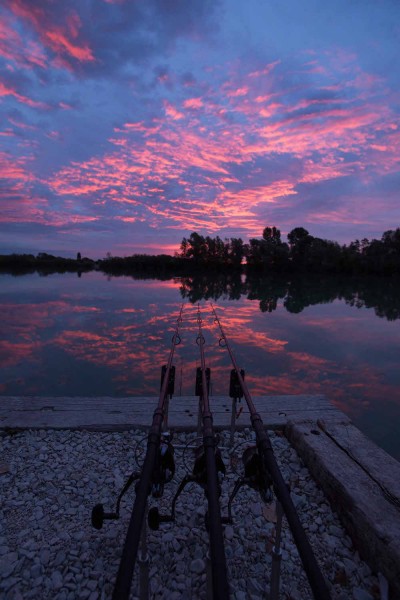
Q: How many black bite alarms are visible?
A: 3